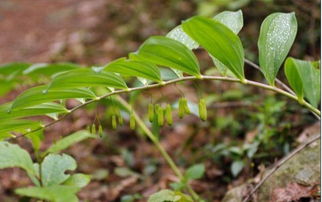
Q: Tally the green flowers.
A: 13